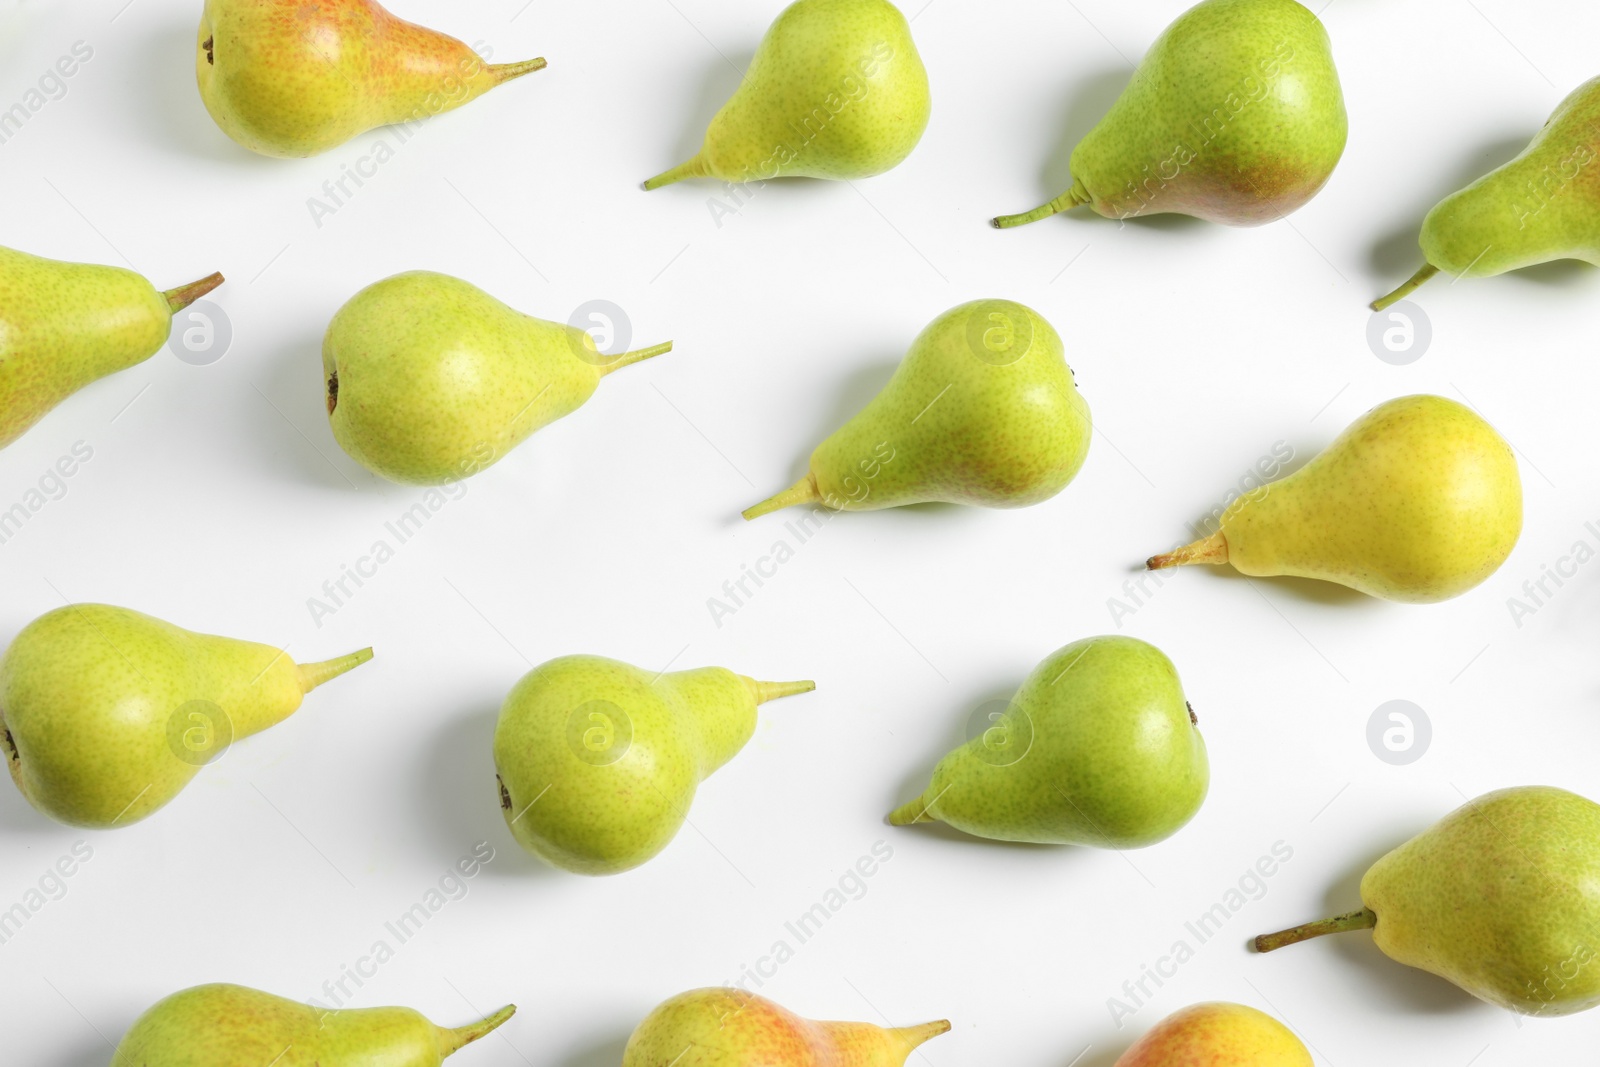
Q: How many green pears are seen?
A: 11